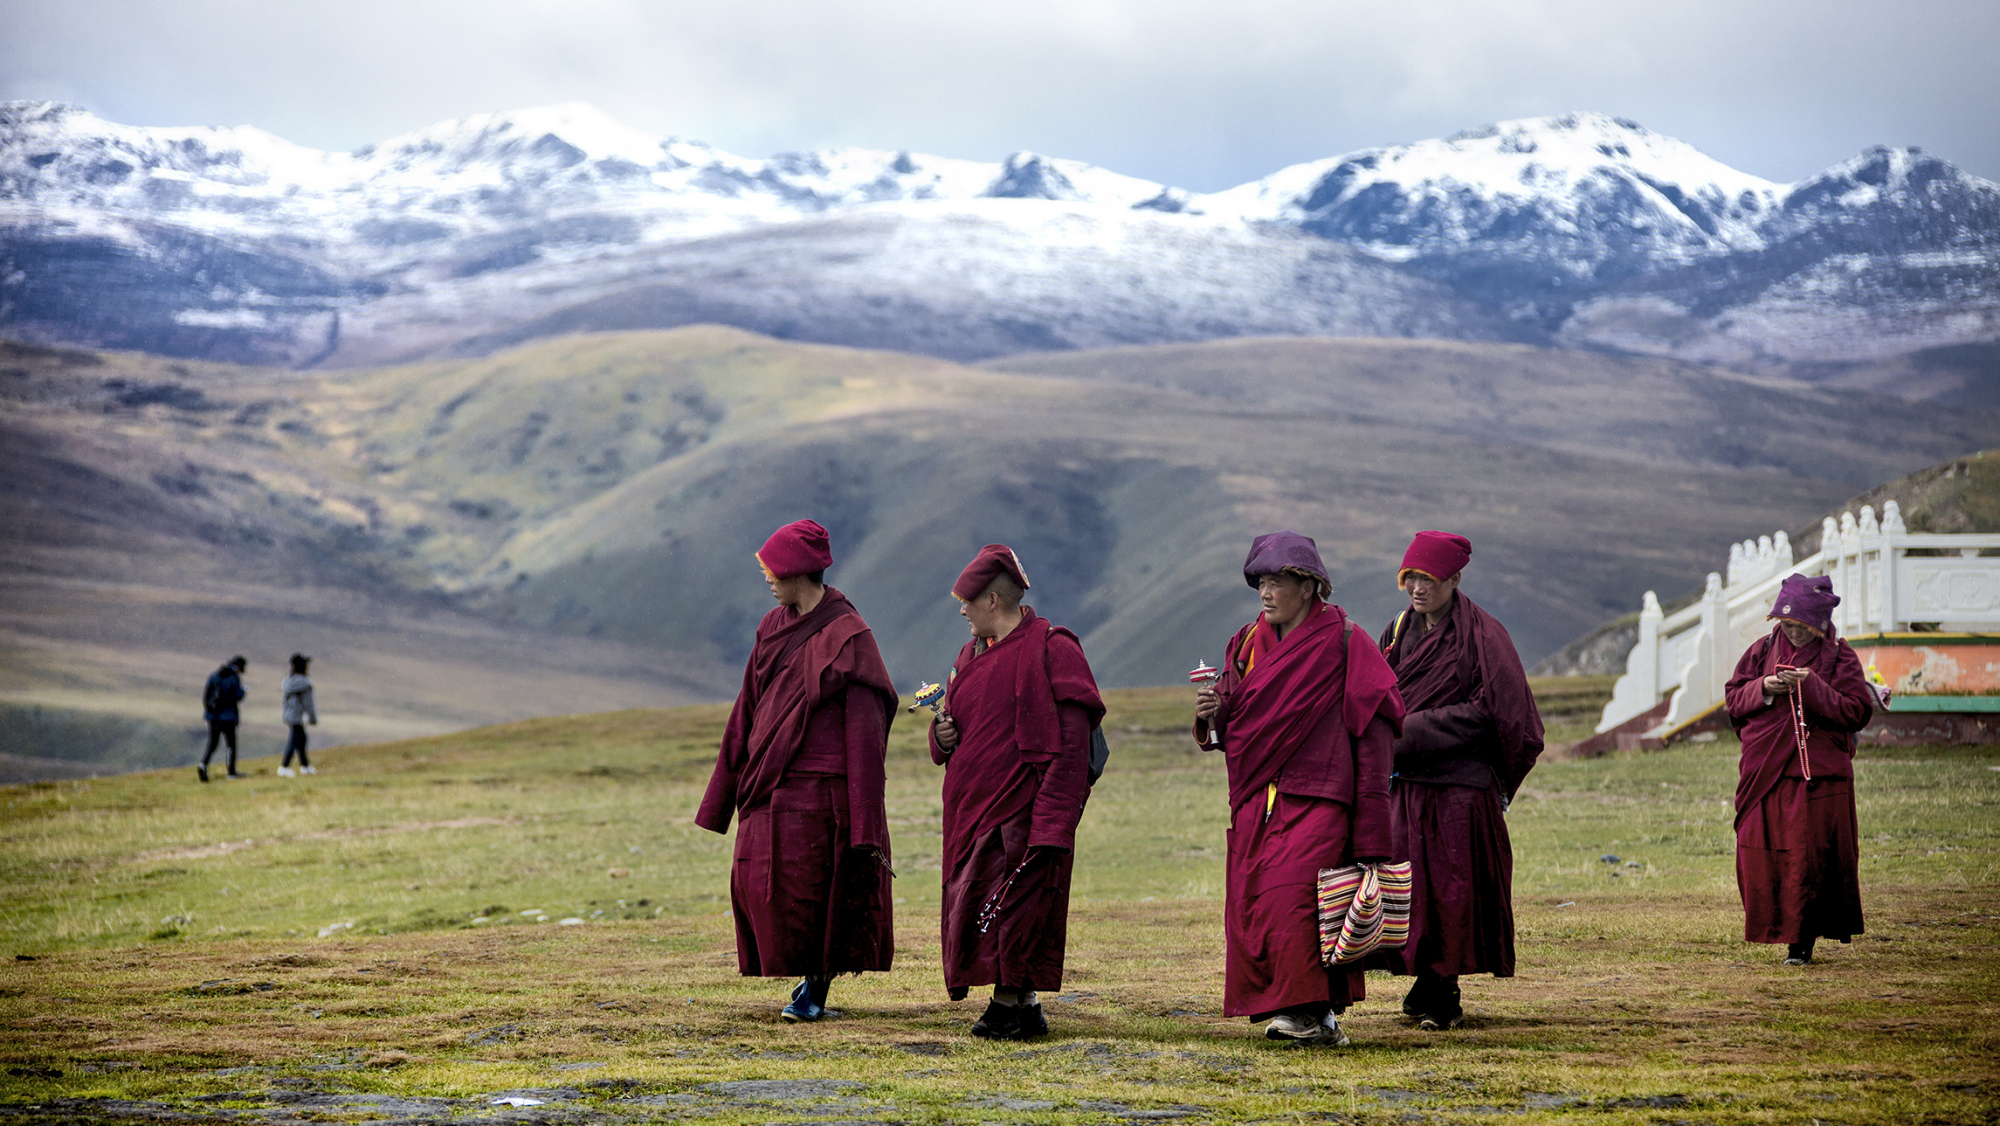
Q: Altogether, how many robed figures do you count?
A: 5